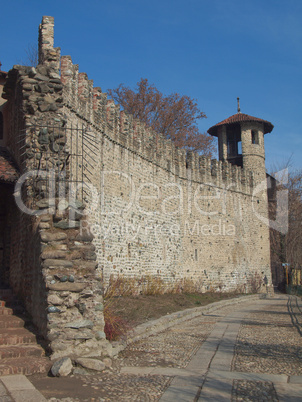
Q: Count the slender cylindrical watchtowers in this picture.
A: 1